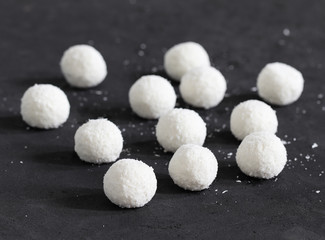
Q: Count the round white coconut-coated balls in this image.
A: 12